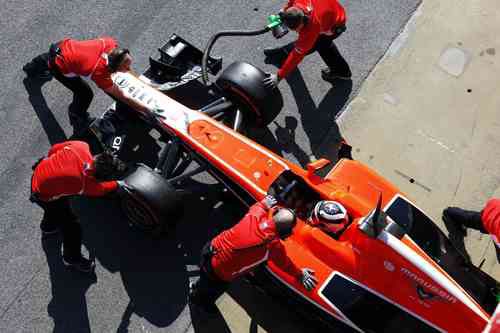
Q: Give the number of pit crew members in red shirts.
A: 5